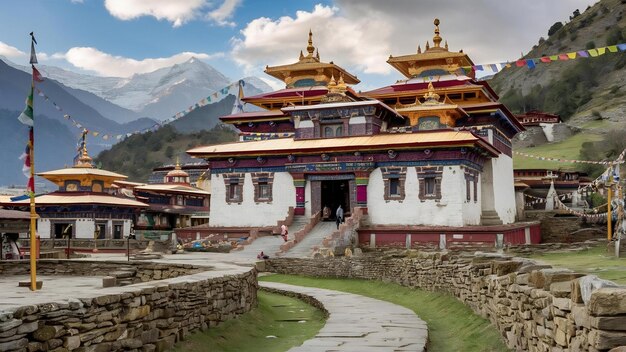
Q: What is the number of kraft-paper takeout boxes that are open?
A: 0